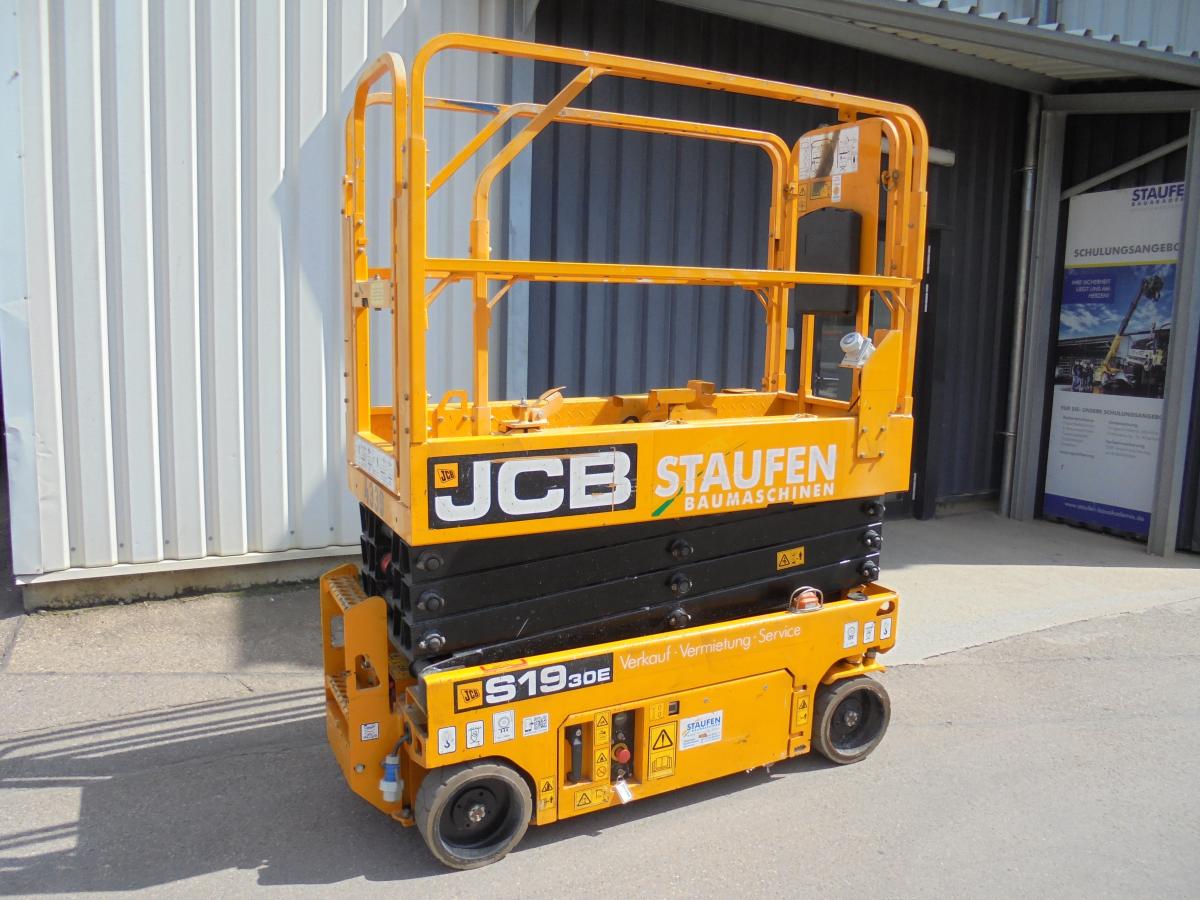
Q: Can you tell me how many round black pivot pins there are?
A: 9